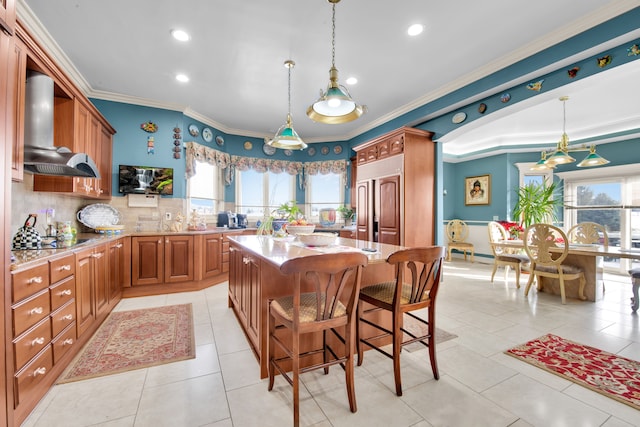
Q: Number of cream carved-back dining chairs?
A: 4